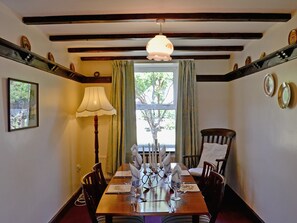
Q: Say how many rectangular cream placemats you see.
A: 4